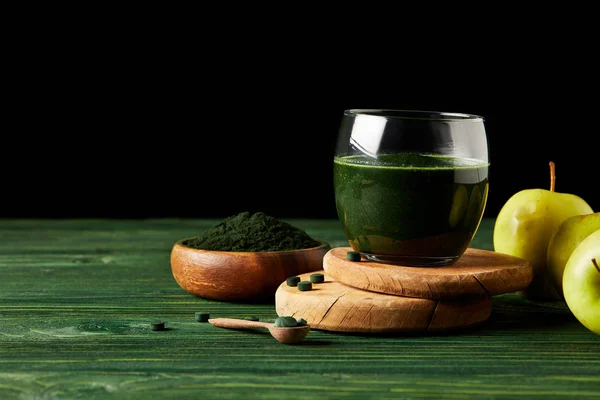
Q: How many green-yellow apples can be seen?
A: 3